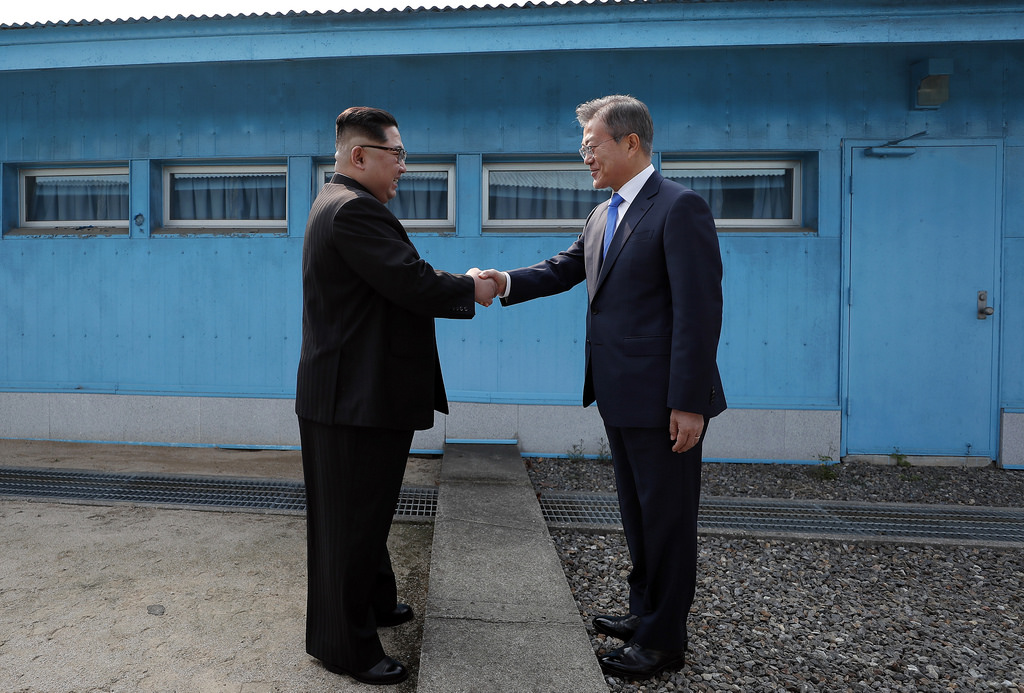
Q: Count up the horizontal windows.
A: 5